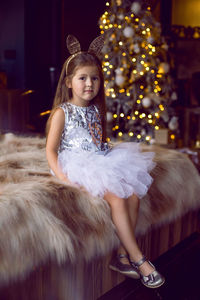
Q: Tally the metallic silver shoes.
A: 2